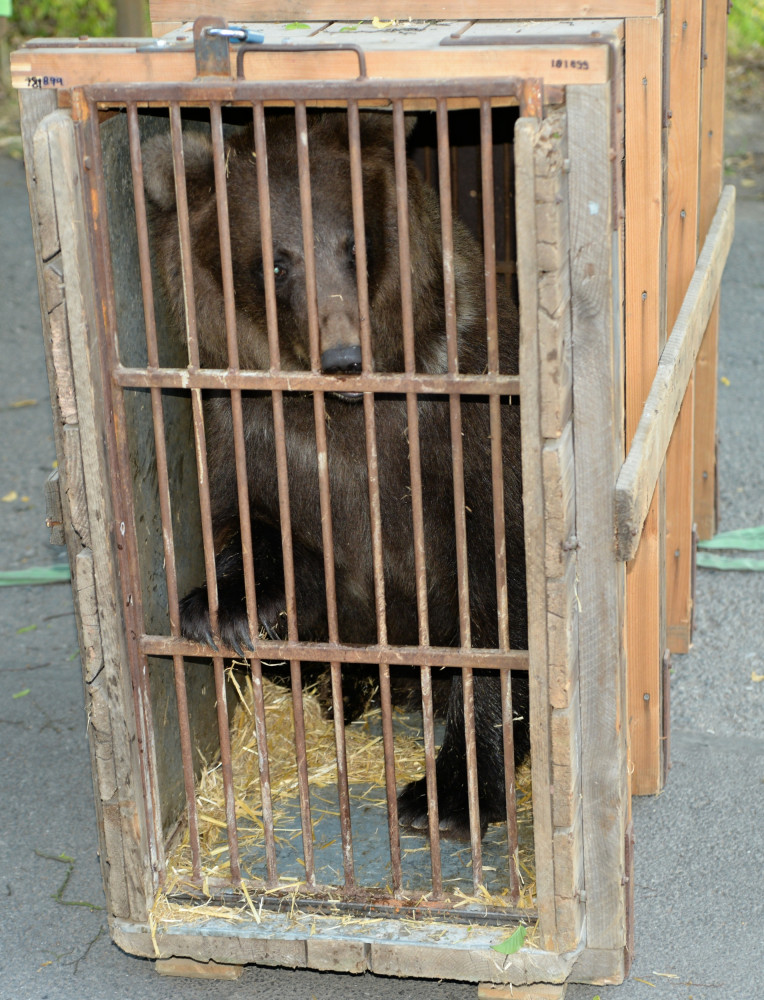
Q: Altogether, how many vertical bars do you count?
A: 9